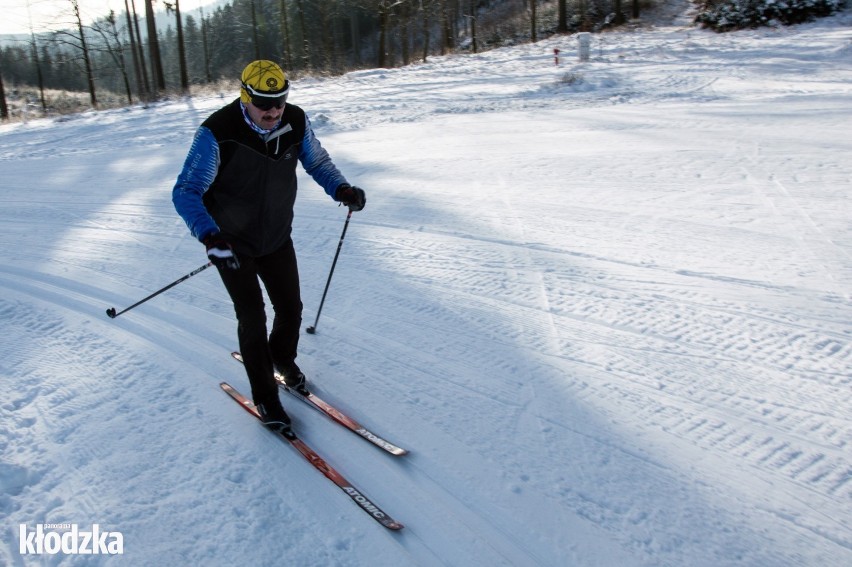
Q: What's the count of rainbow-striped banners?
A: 0